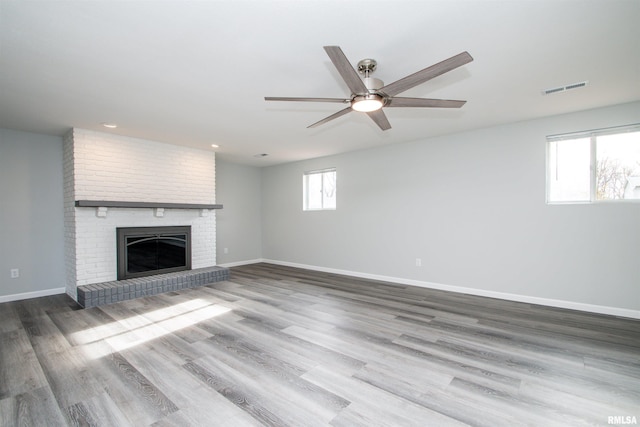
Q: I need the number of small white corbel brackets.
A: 3